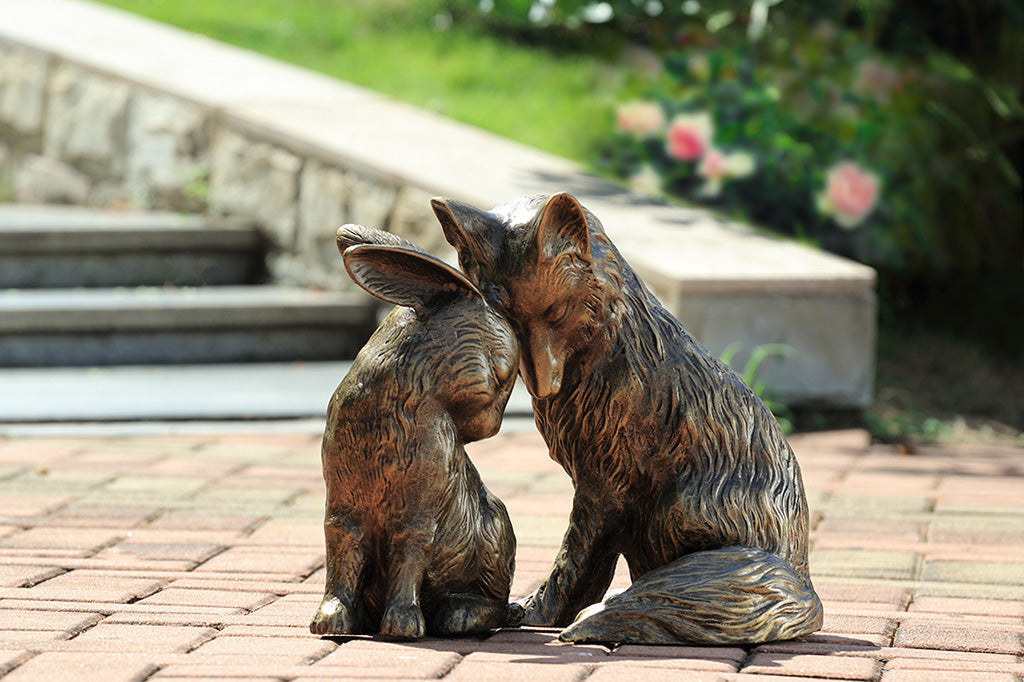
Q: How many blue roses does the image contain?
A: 0